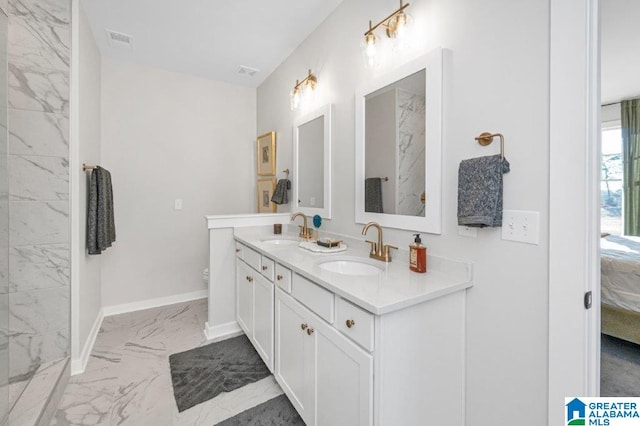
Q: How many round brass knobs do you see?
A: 8